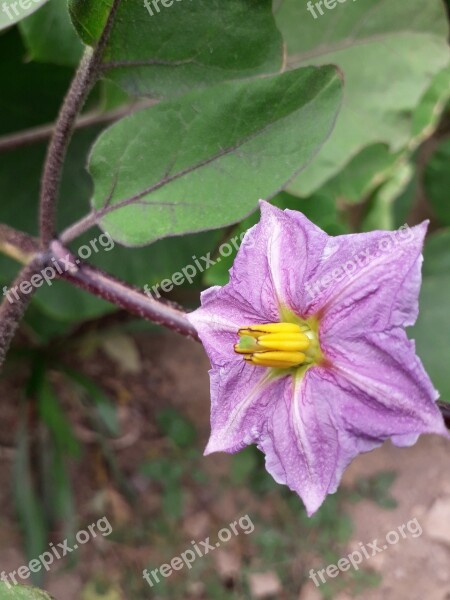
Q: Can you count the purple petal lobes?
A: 6